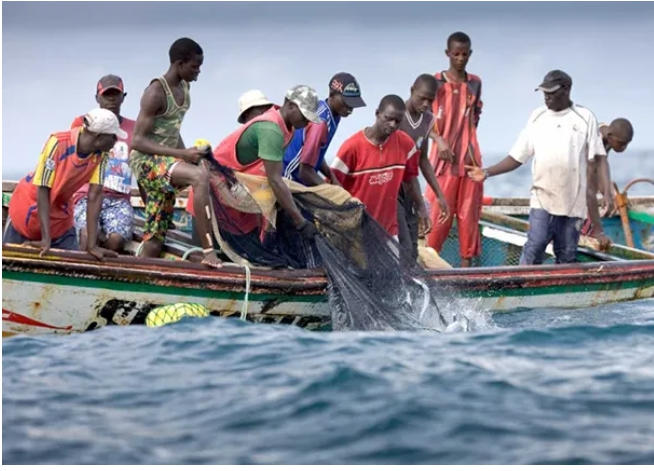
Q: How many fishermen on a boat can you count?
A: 11